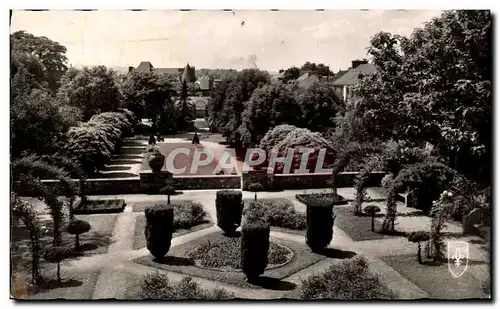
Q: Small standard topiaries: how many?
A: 6